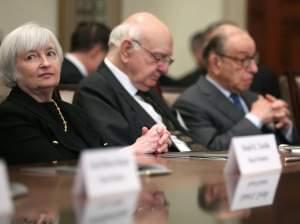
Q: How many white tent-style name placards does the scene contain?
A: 3